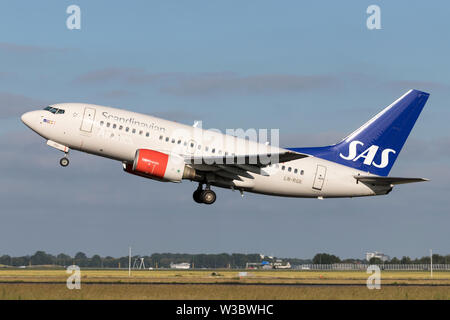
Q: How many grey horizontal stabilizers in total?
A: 1